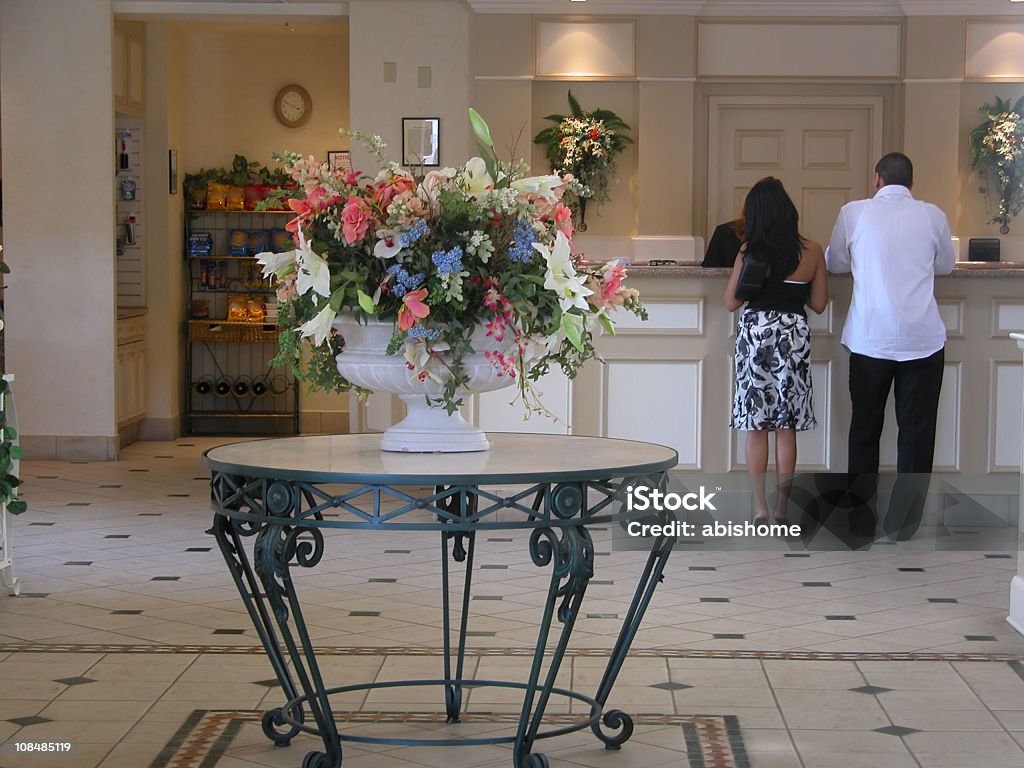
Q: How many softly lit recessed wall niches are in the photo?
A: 2